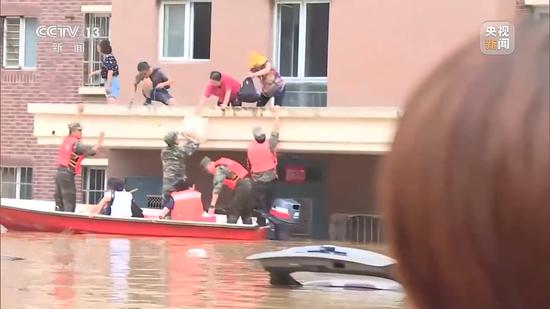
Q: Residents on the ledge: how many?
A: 4